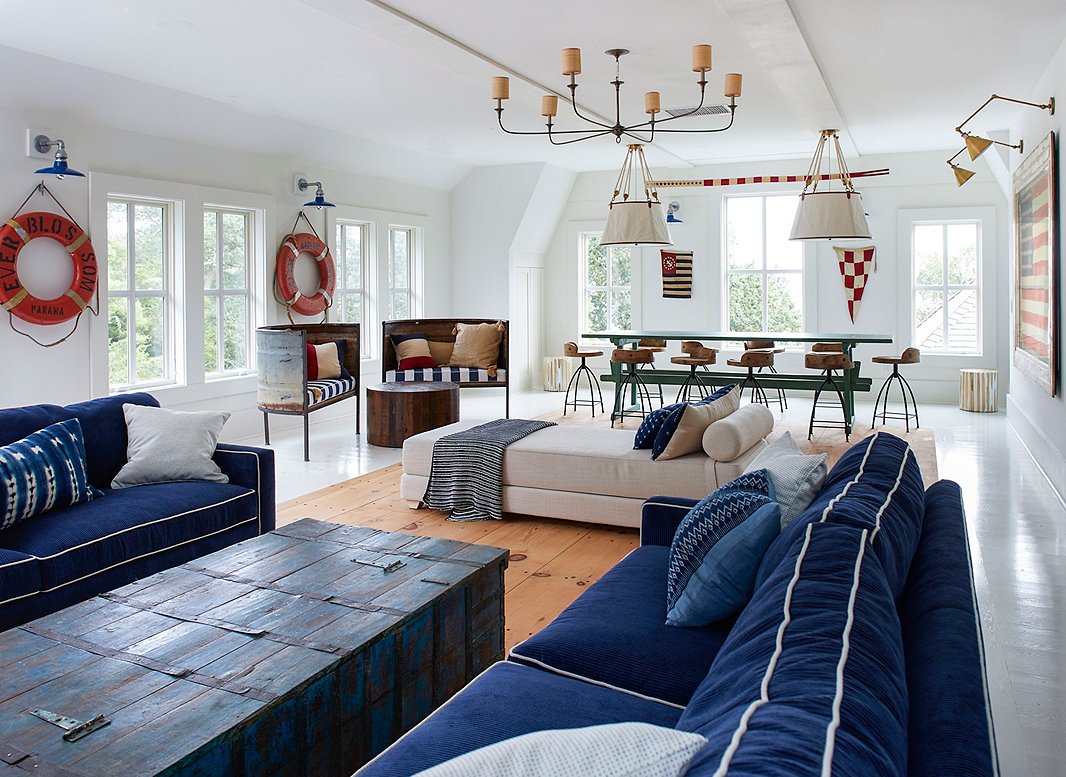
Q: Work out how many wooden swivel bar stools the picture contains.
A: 10